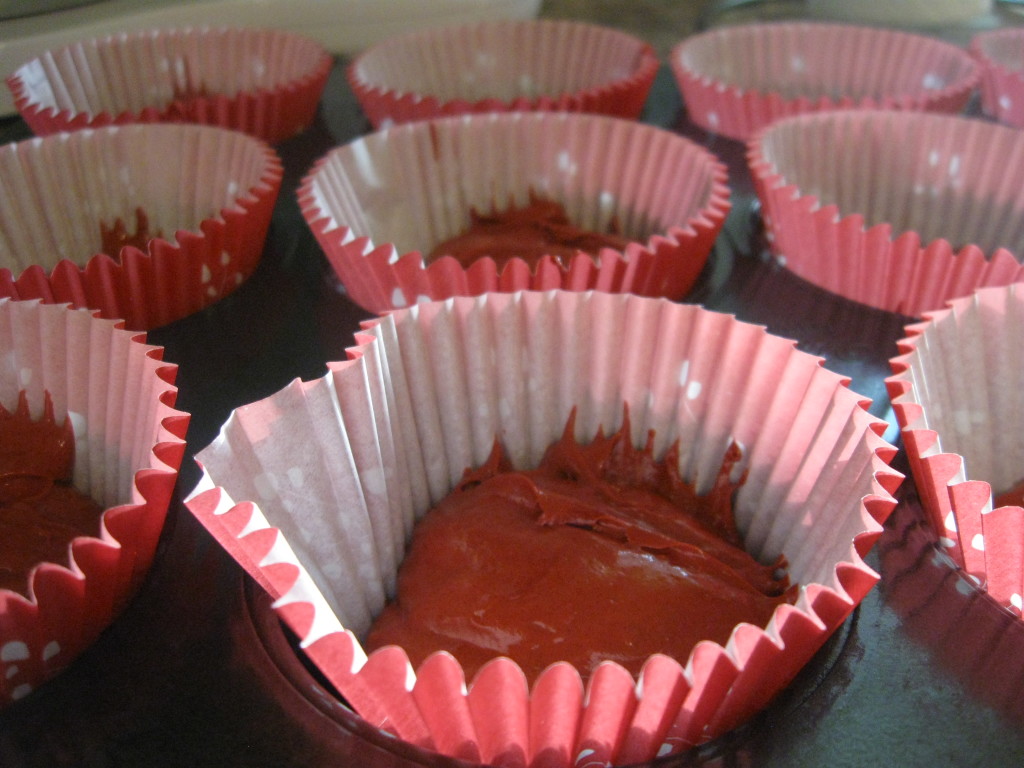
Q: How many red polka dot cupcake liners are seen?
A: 10